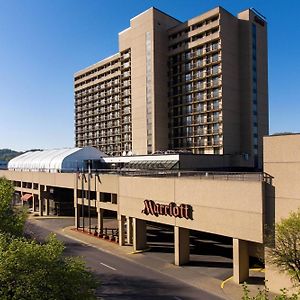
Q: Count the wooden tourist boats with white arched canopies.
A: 0